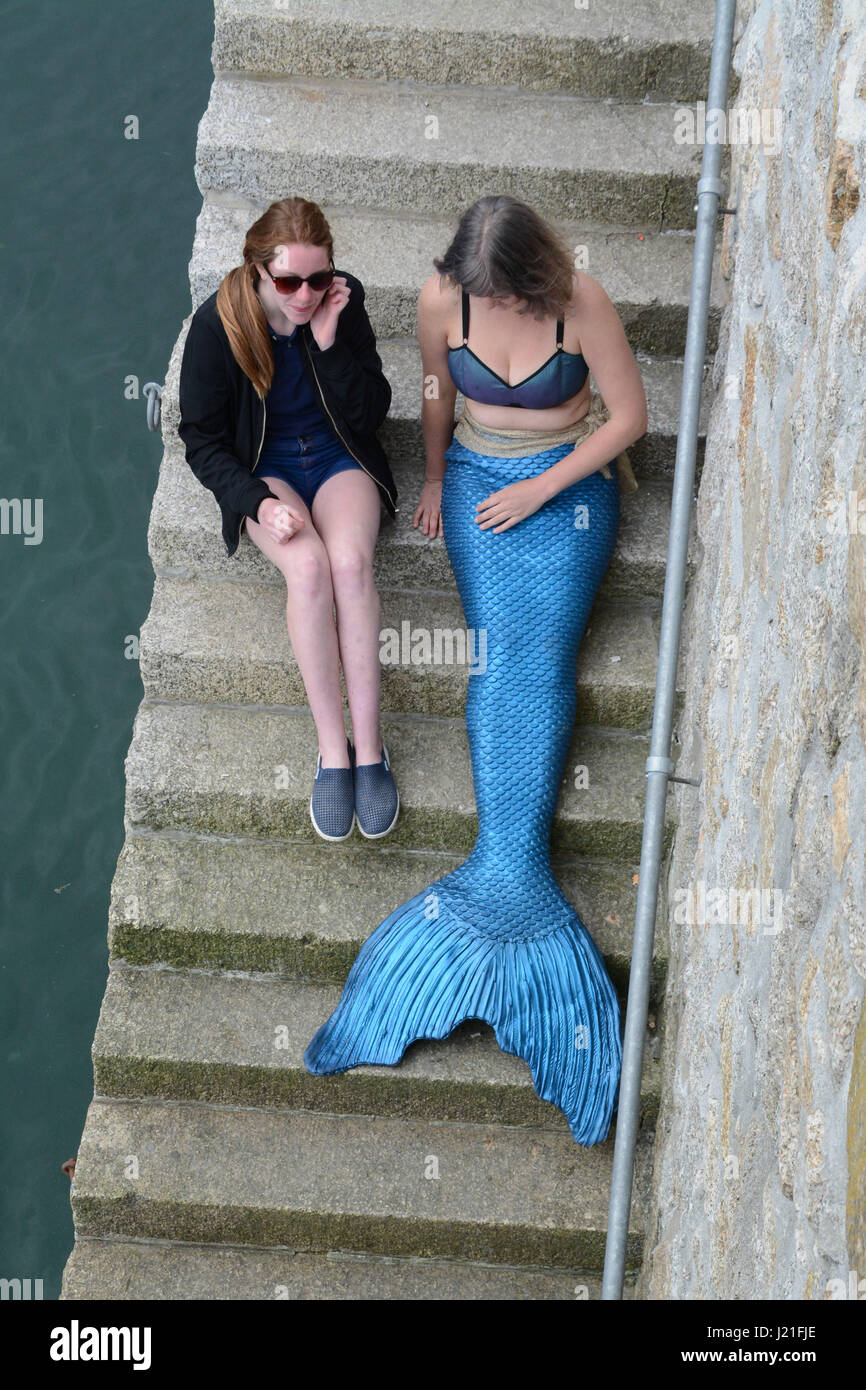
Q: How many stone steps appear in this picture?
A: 11